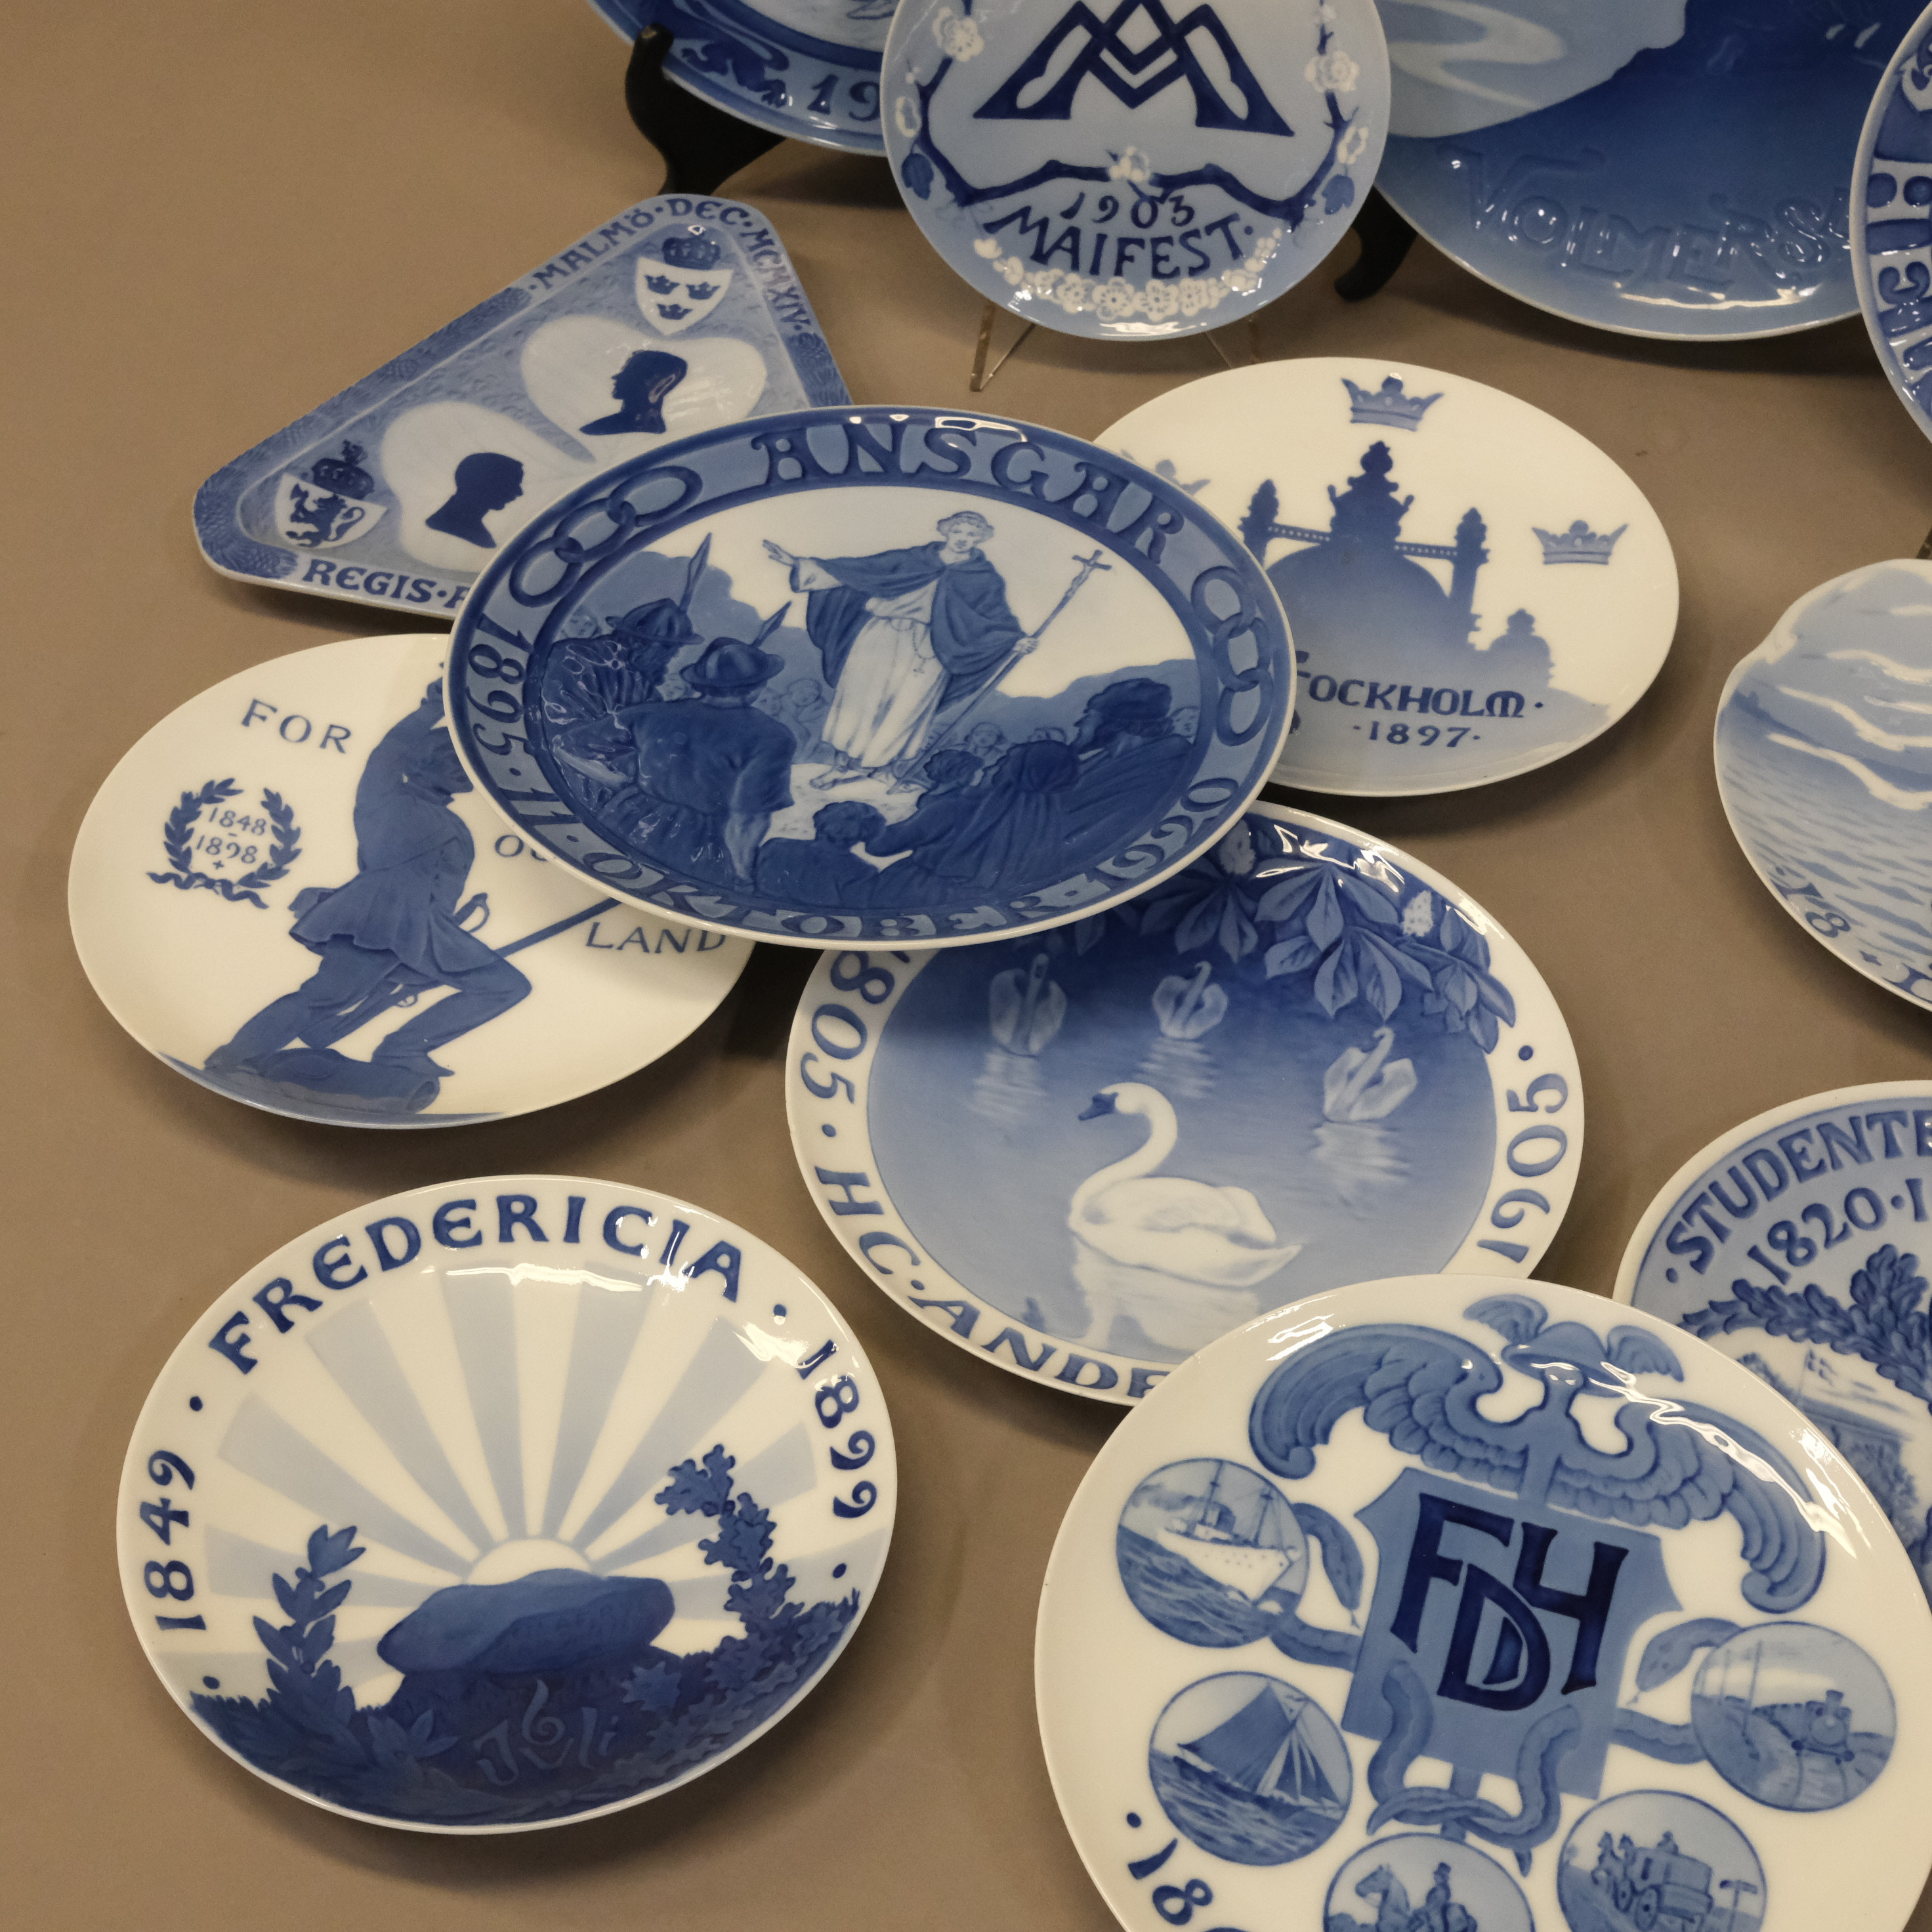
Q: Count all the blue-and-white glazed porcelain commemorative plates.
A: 13